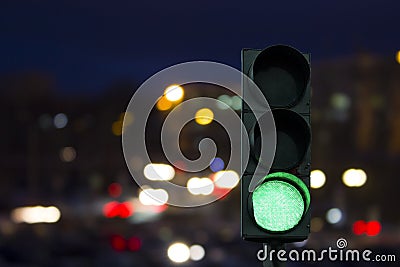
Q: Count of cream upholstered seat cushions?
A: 0